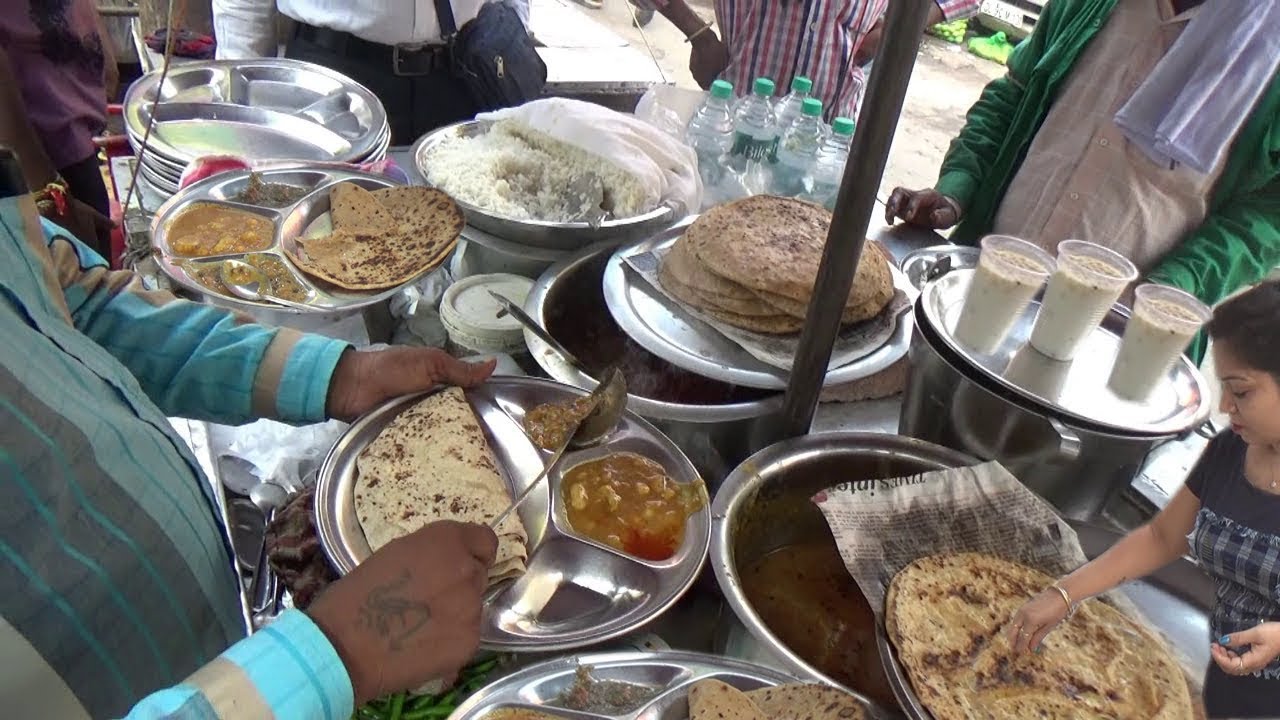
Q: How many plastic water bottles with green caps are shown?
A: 5